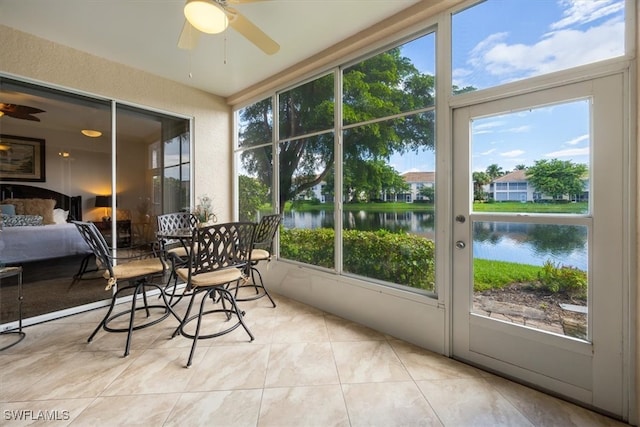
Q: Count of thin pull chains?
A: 2